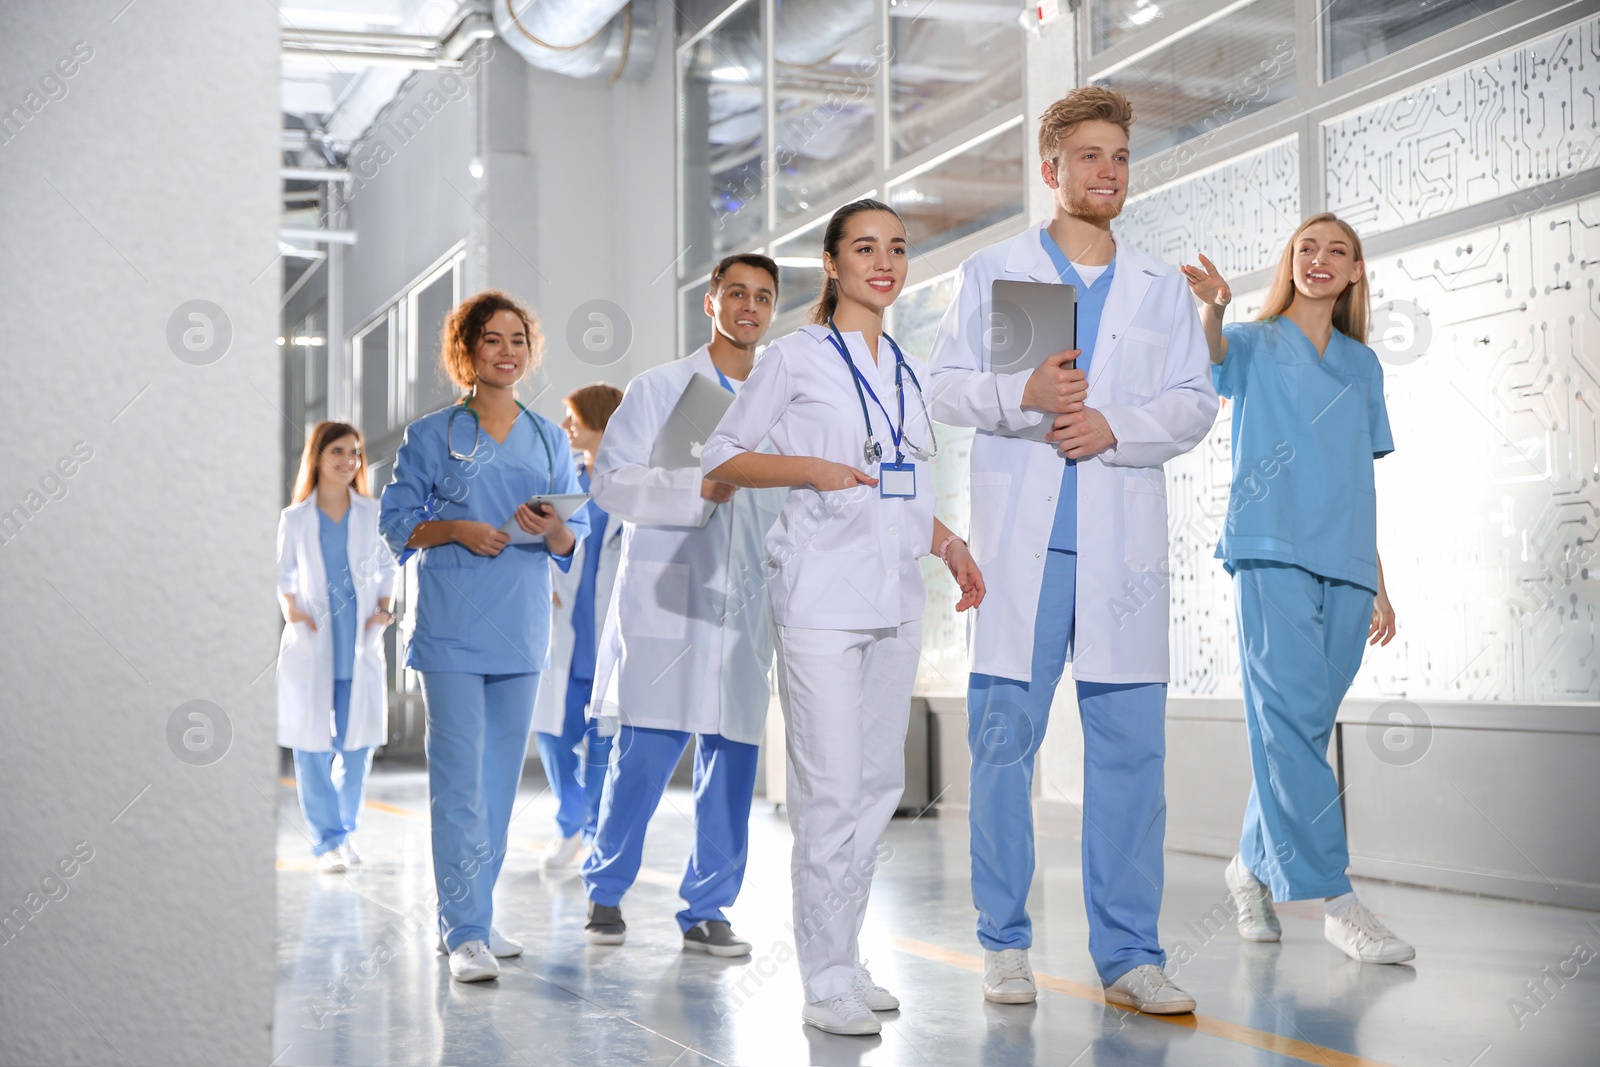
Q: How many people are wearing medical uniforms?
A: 7